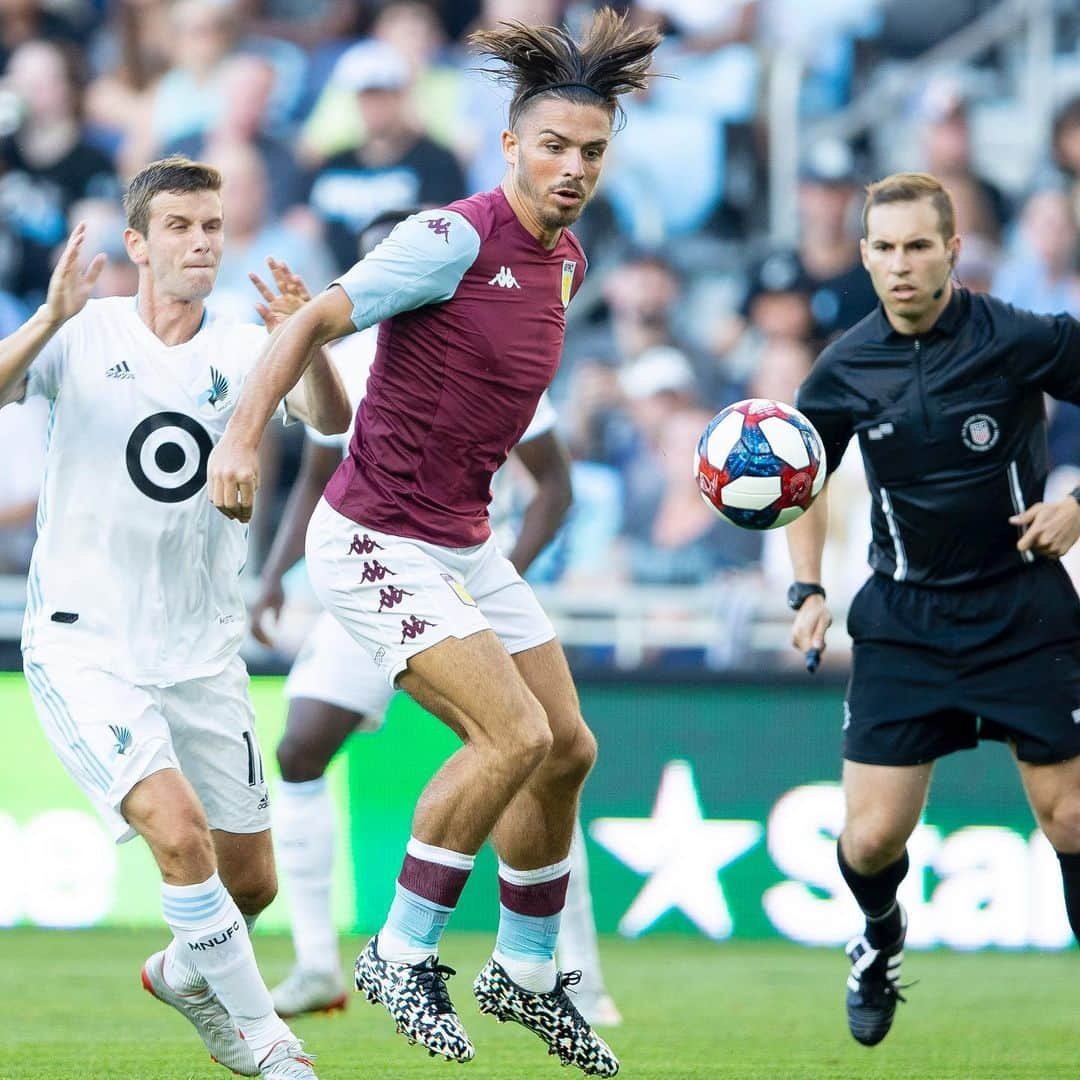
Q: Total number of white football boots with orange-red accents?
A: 3